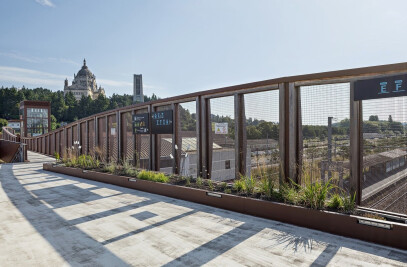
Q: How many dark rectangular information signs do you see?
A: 3